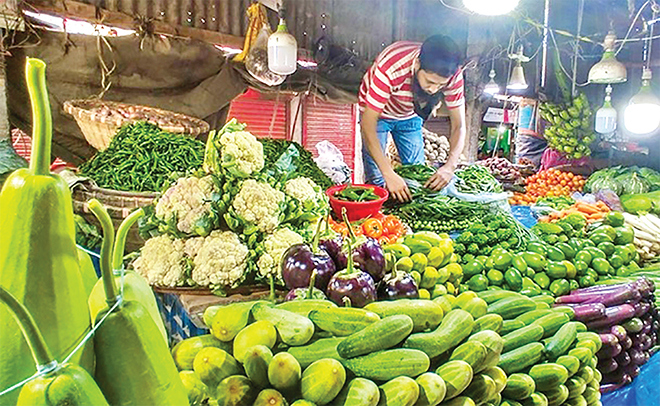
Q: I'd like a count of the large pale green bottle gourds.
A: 4